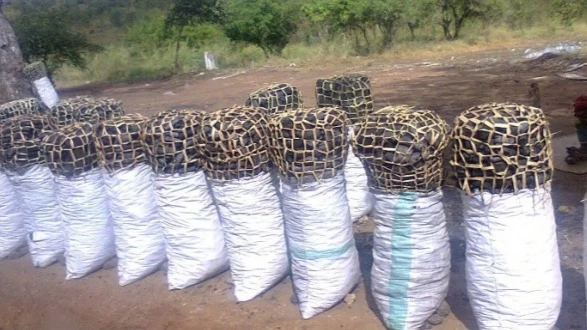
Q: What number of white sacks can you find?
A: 11